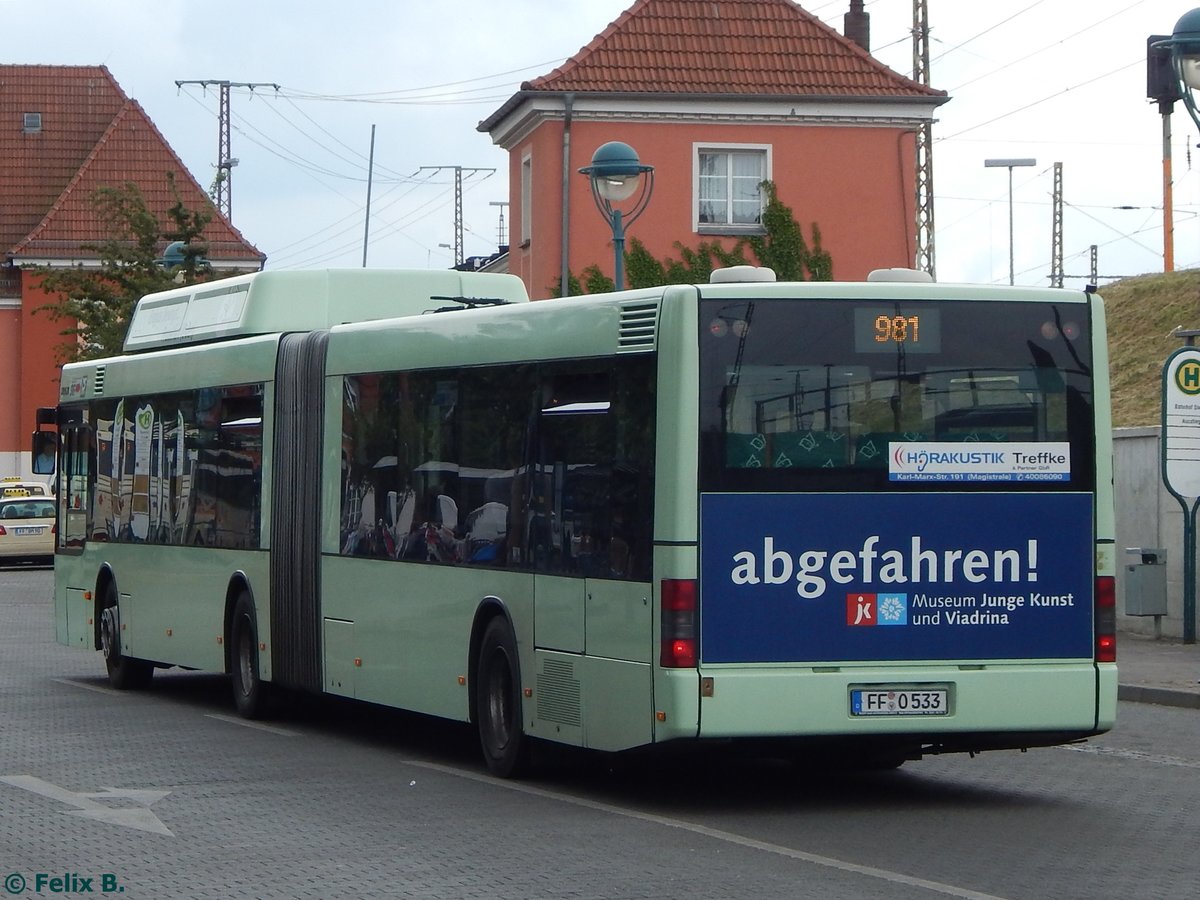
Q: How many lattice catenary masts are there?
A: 5